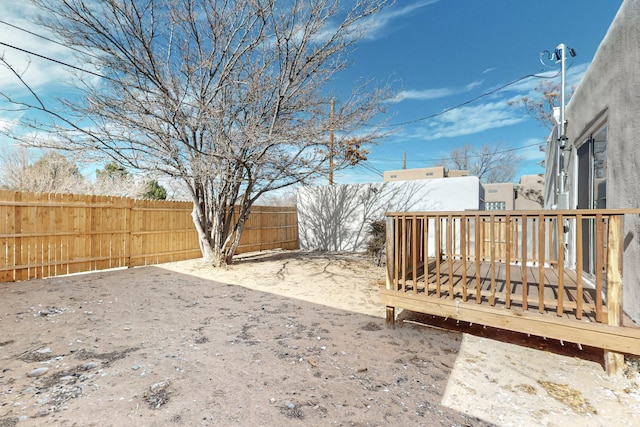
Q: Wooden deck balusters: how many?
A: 15